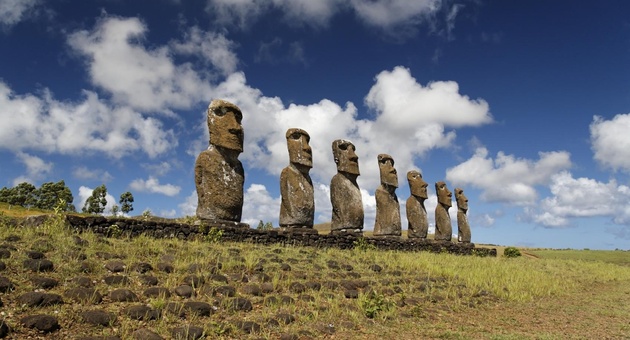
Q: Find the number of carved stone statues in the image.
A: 7